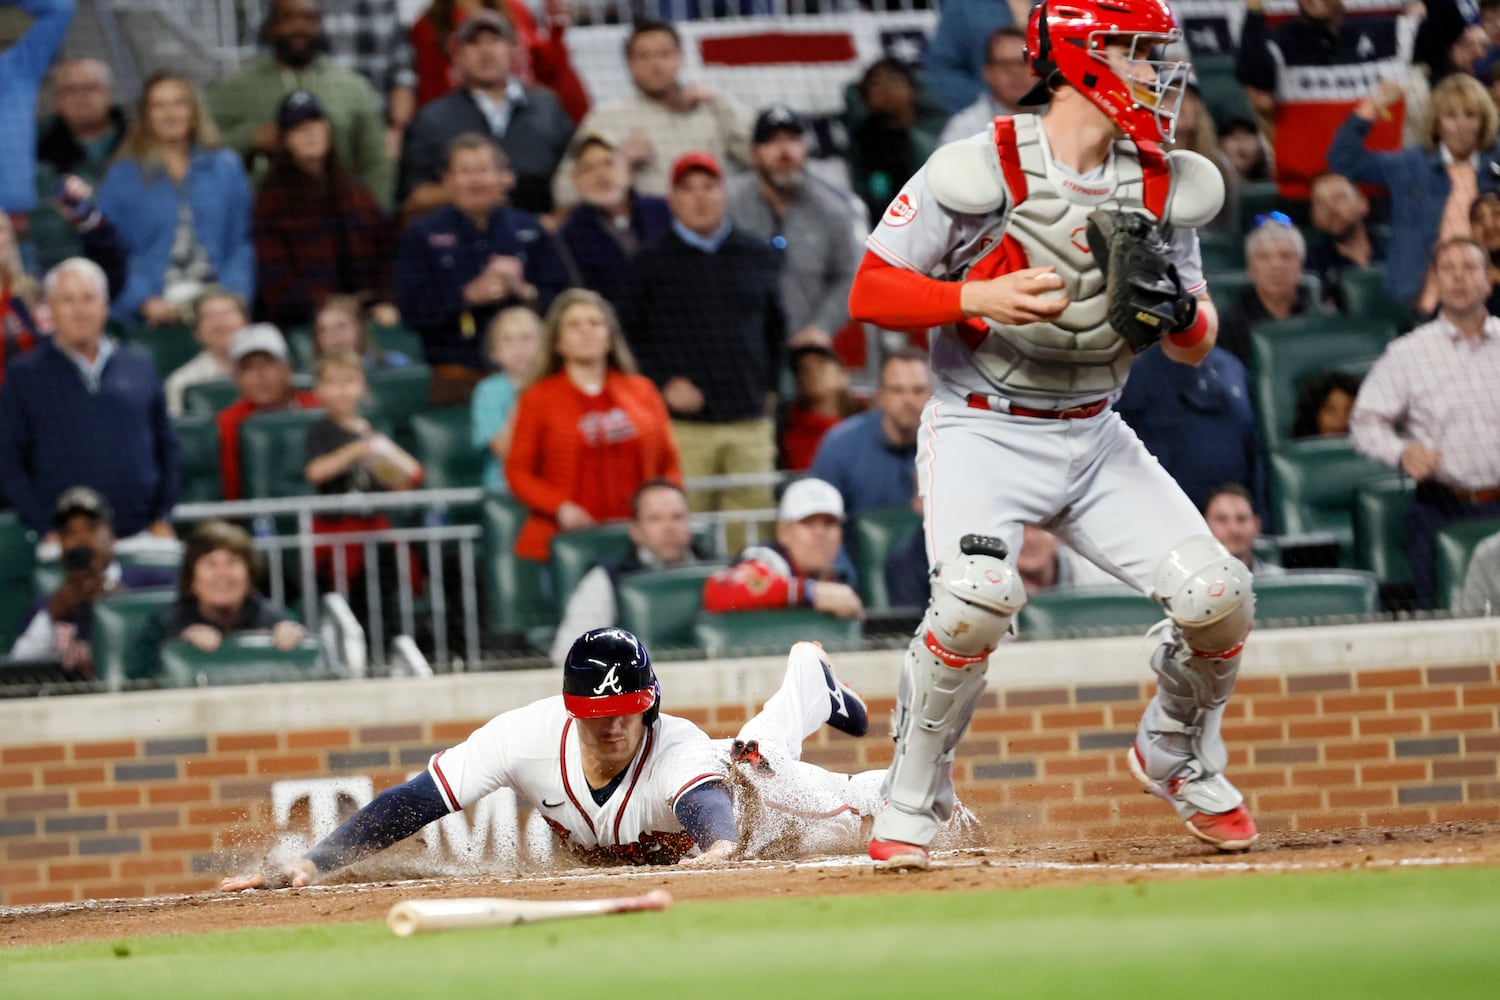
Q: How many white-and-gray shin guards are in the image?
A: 2